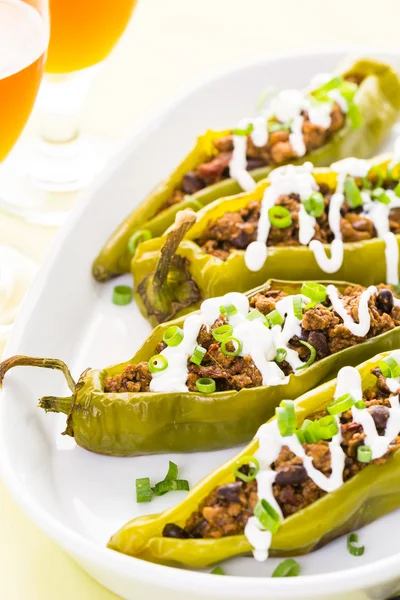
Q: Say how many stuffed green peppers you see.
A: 4